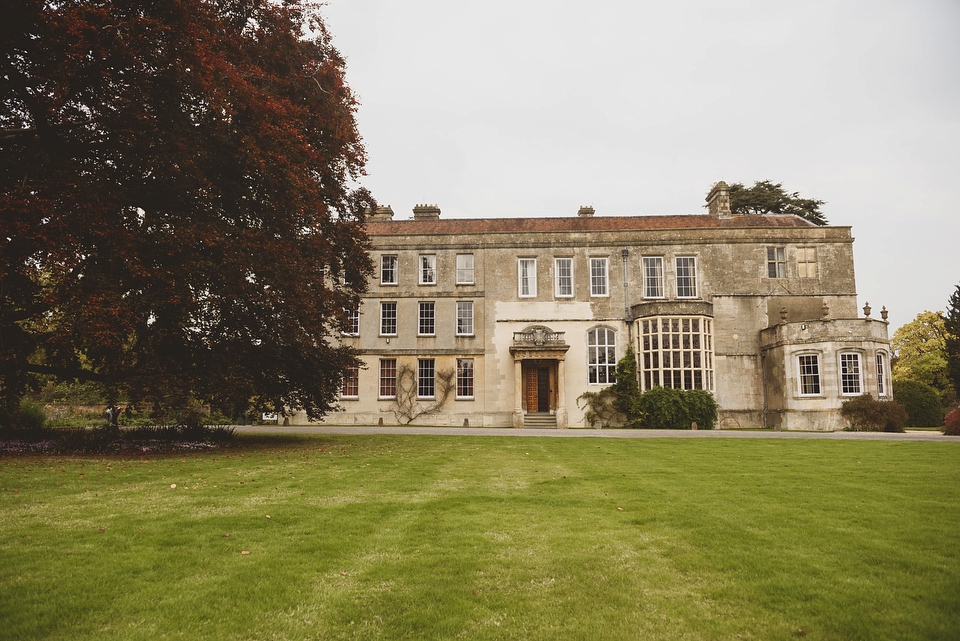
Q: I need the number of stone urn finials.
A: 4